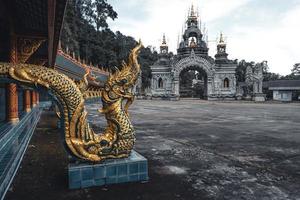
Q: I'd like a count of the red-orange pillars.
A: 4